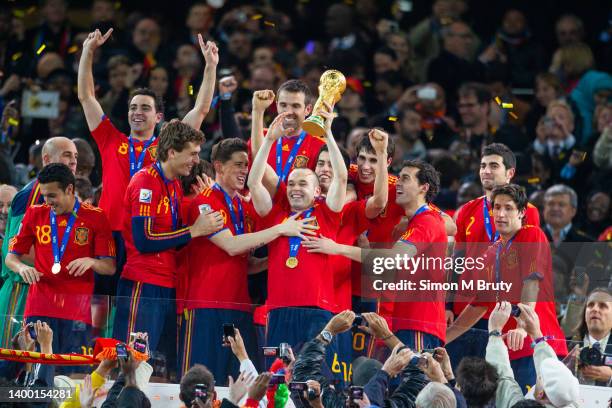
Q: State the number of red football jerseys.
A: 11